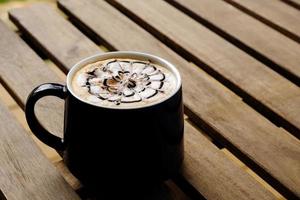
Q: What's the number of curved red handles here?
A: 0